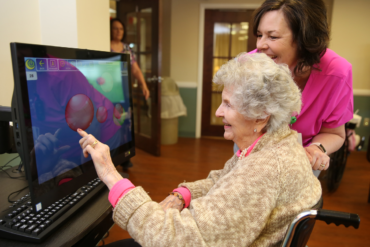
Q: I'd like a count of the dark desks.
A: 1